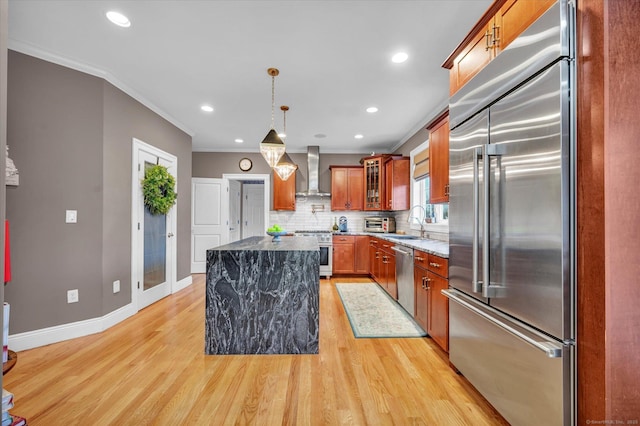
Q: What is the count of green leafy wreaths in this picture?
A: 1